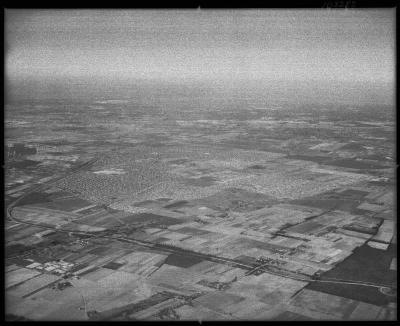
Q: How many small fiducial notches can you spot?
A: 4